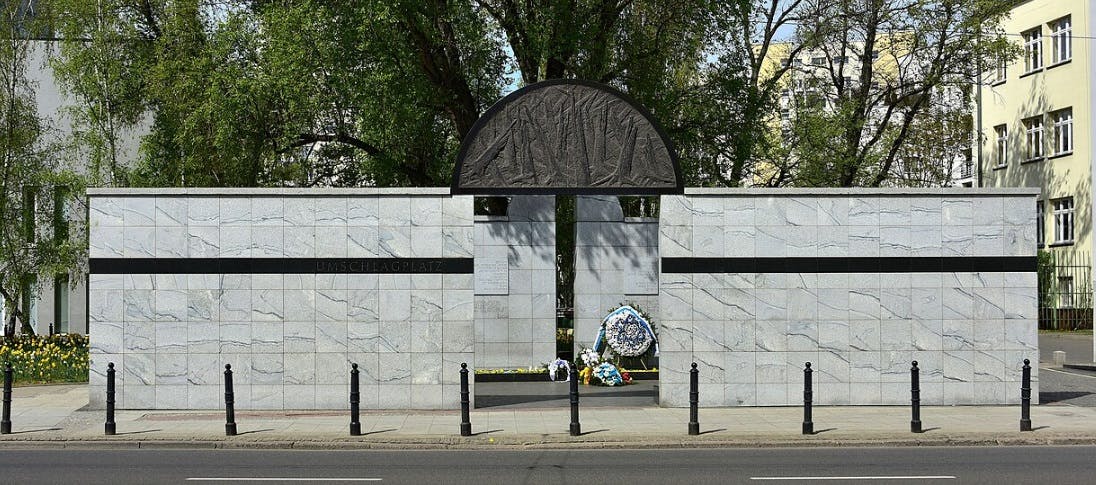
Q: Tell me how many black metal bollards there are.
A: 10